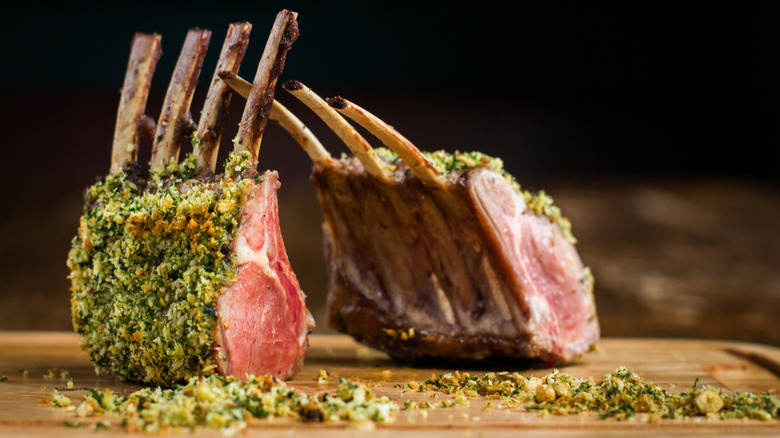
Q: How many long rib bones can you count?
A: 7